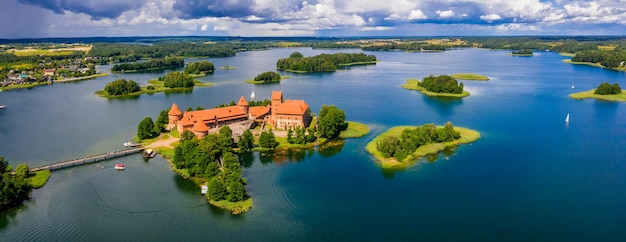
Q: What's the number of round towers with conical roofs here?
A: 3